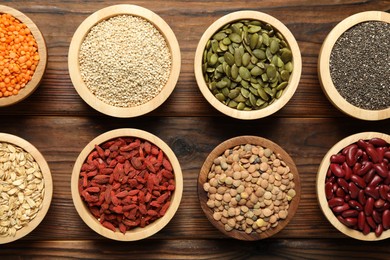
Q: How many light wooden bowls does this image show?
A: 7